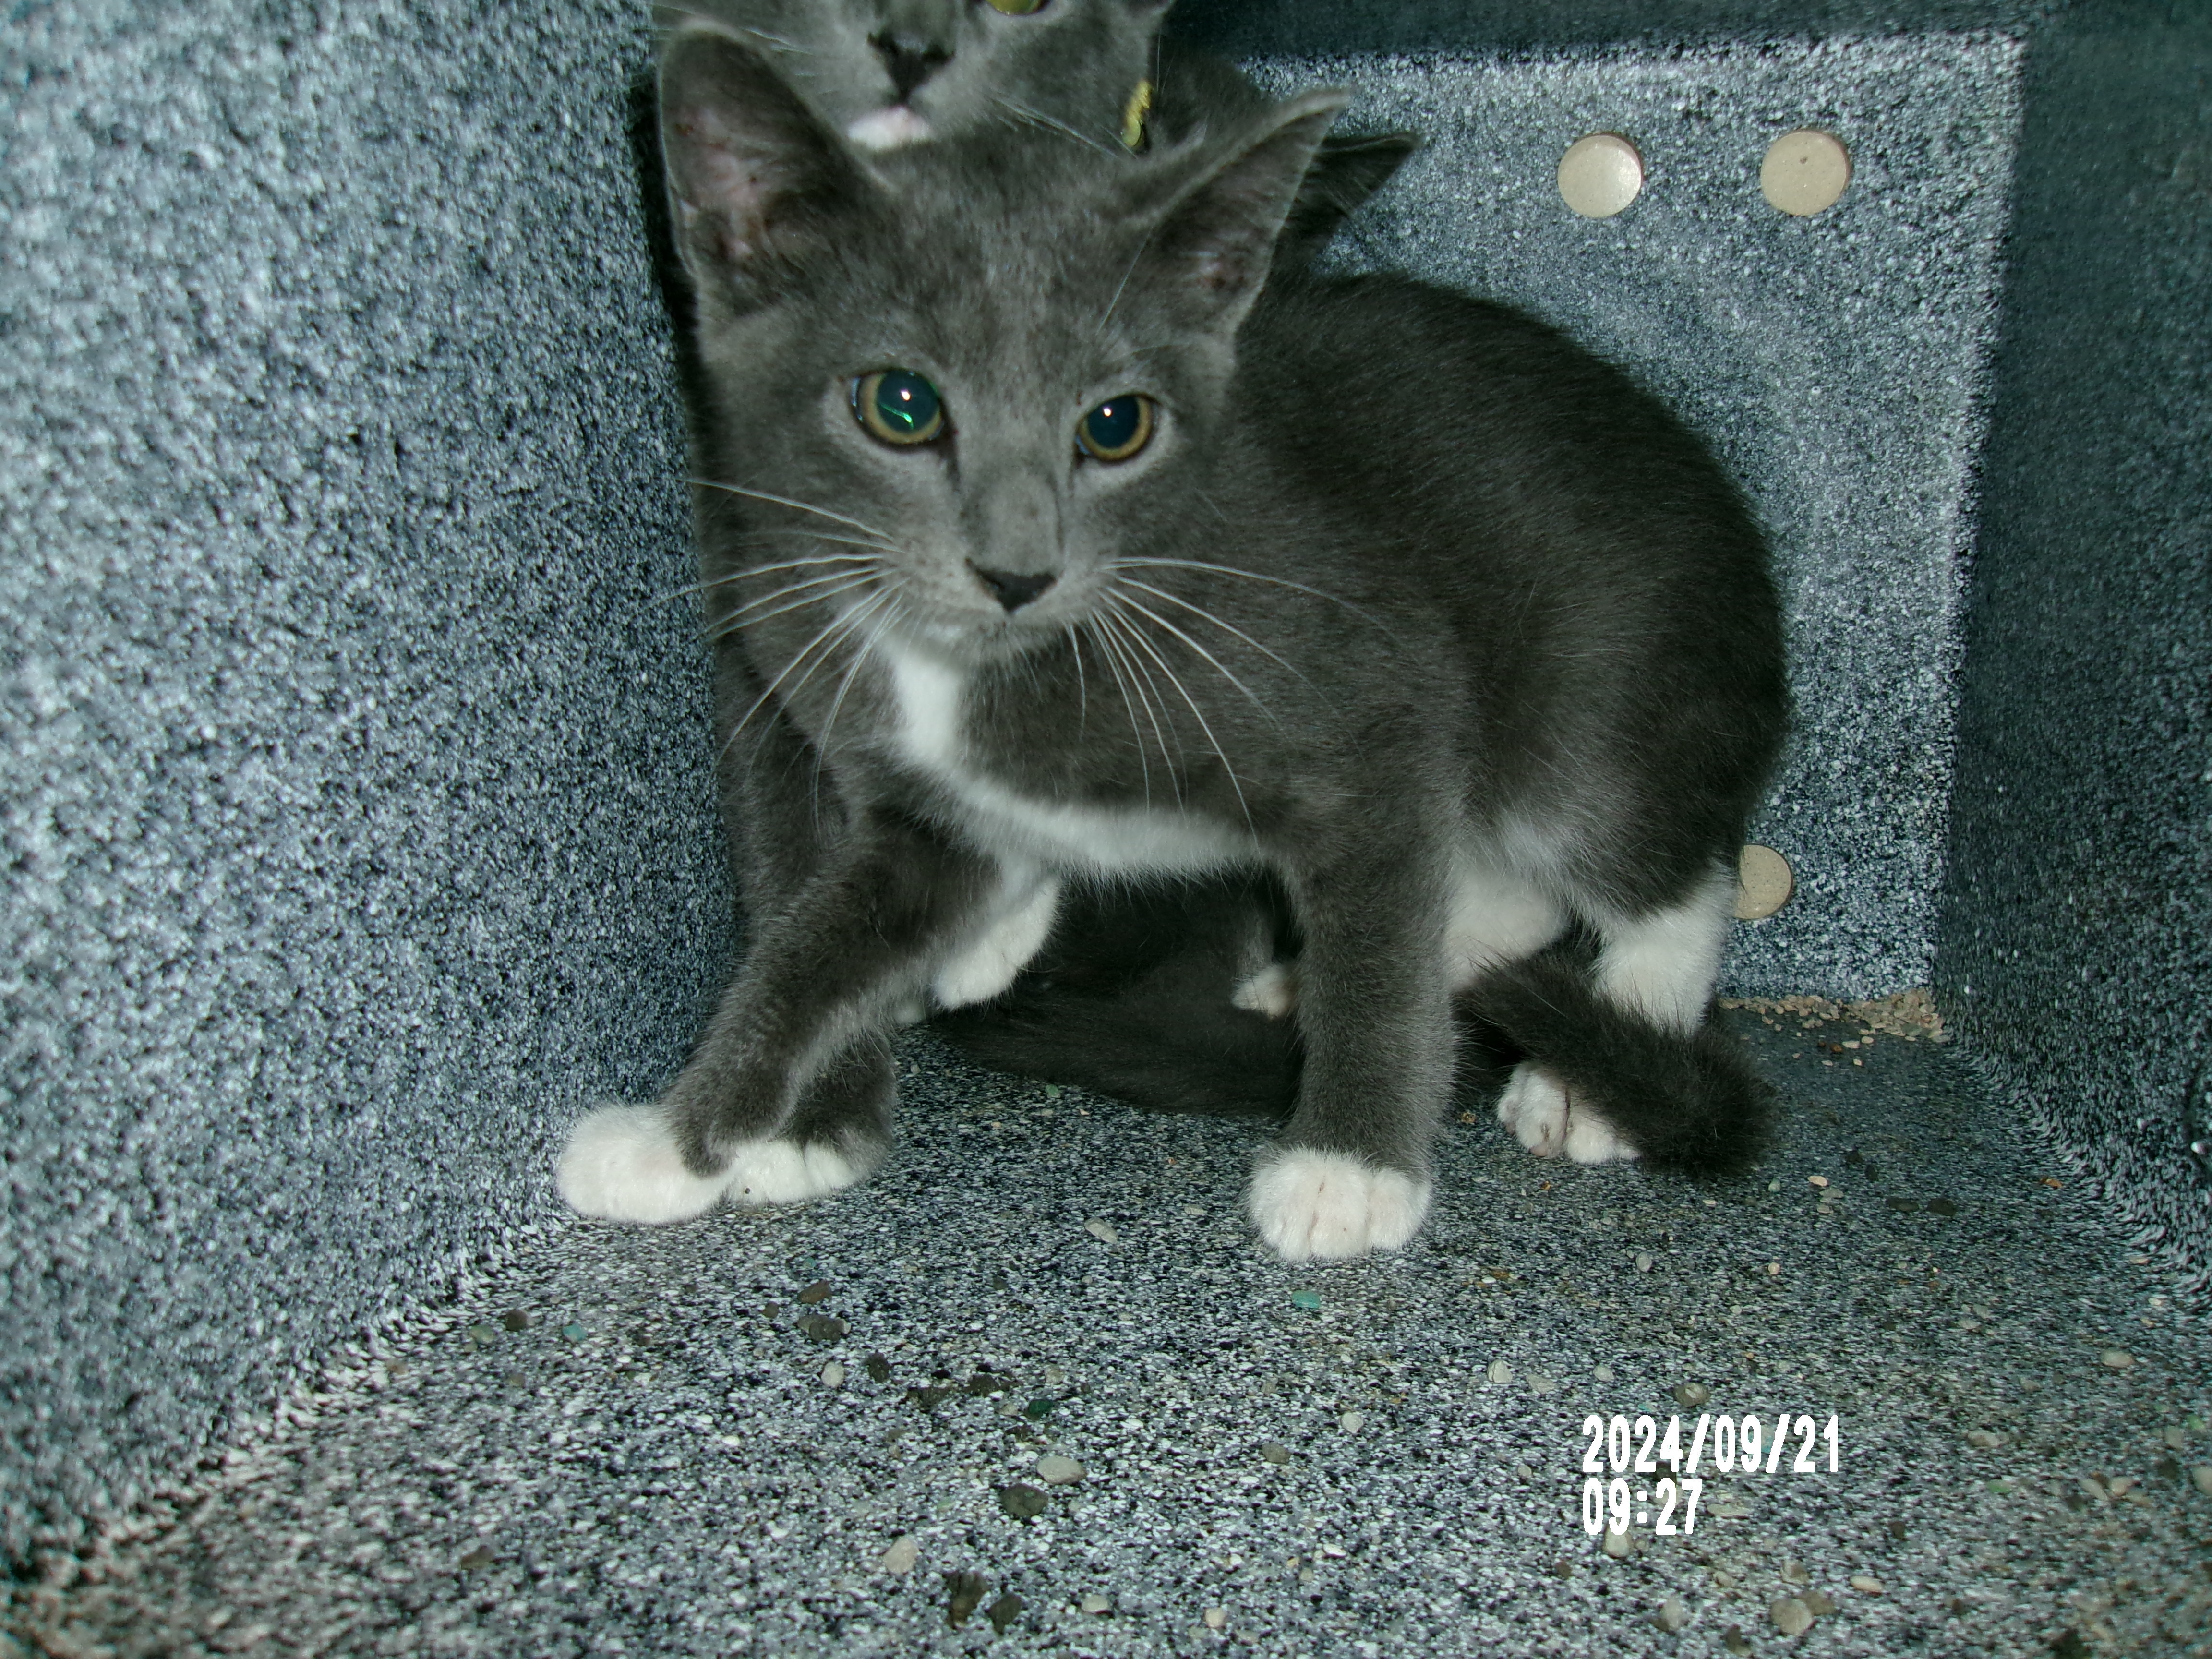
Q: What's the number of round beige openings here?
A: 3